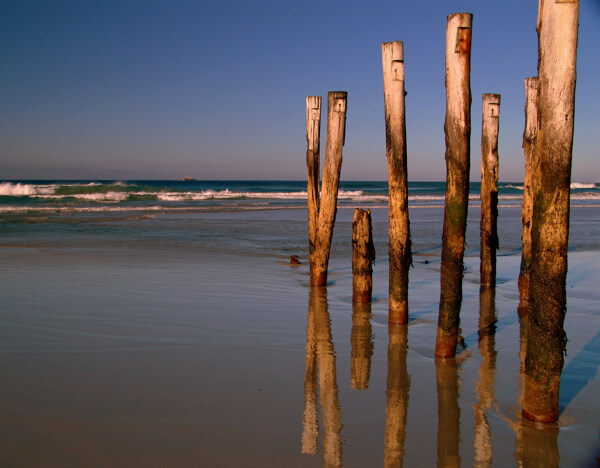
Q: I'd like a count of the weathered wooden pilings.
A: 8